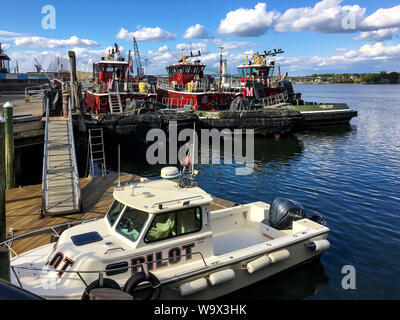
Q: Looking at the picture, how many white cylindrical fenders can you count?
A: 5